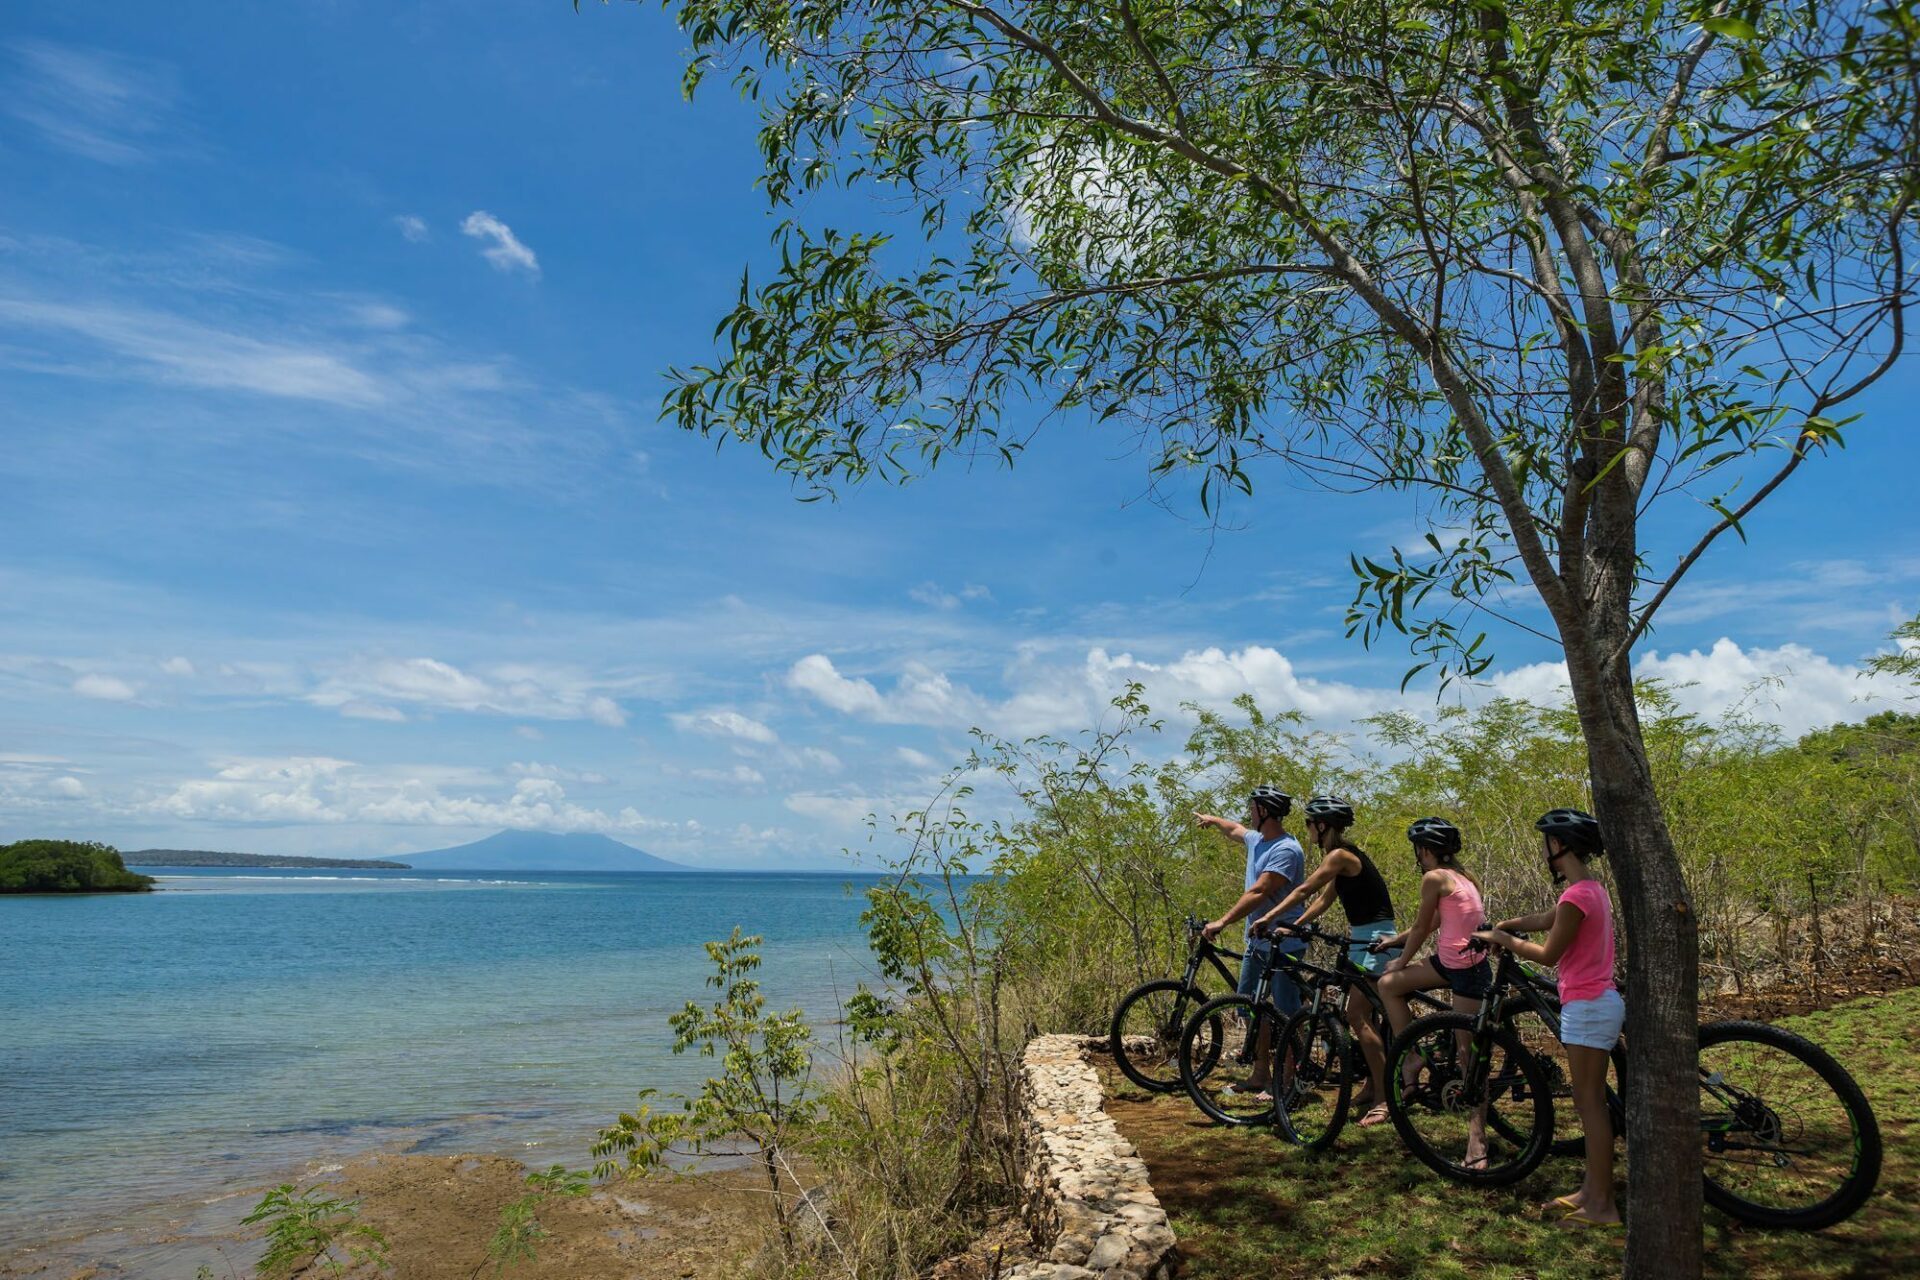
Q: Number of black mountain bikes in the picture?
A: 4